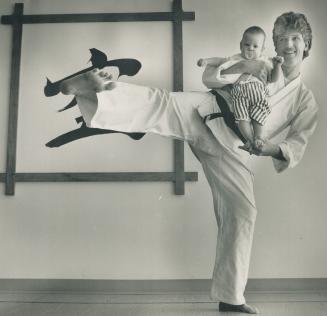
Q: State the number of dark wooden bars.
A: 4